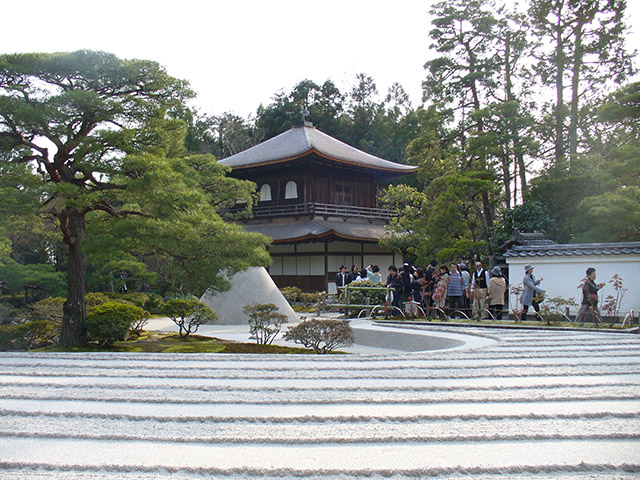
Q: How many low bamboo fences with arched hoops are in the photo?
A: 1